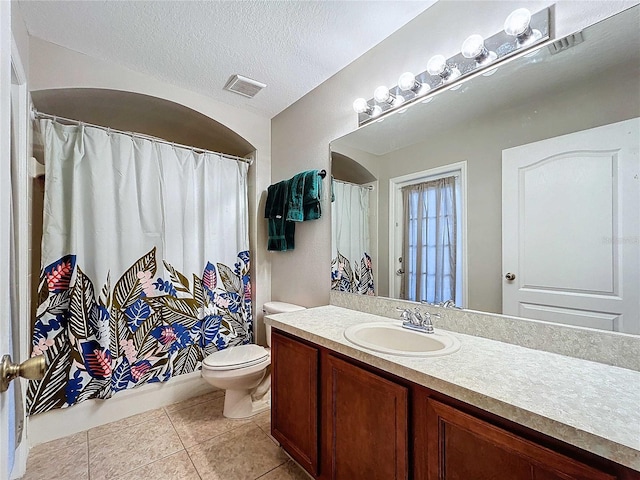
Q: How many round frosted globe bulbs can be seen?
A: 6